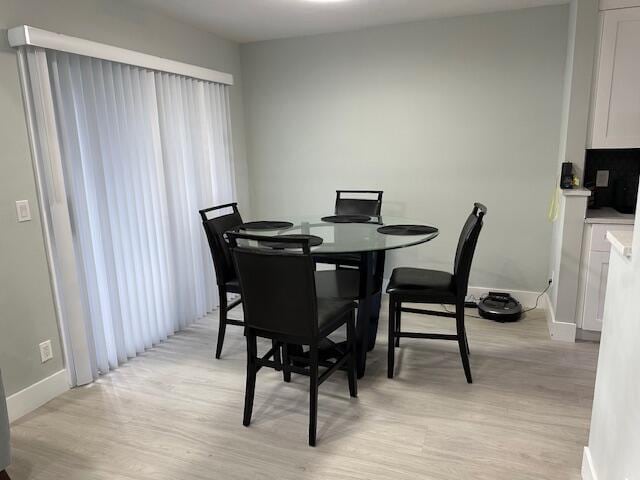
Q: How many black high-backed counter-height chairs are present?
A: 4